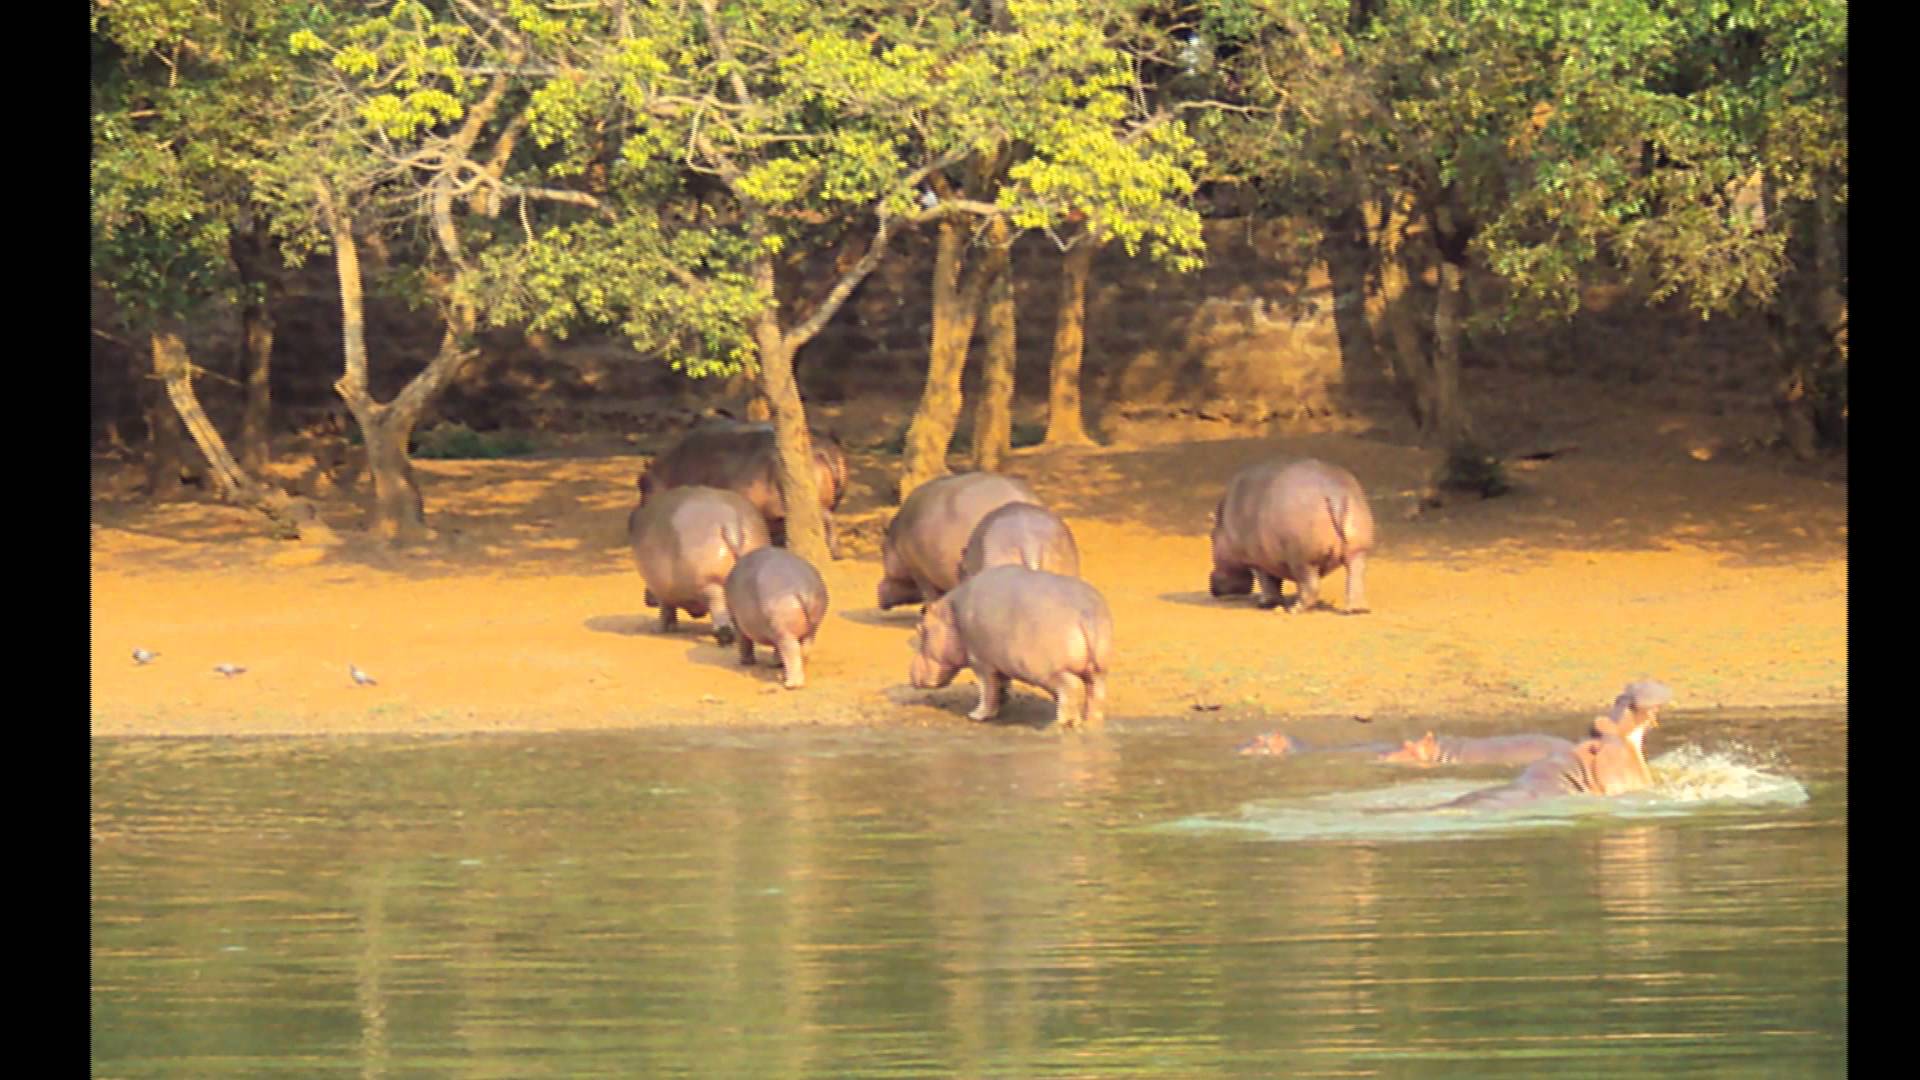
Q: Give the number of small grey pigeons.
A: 3